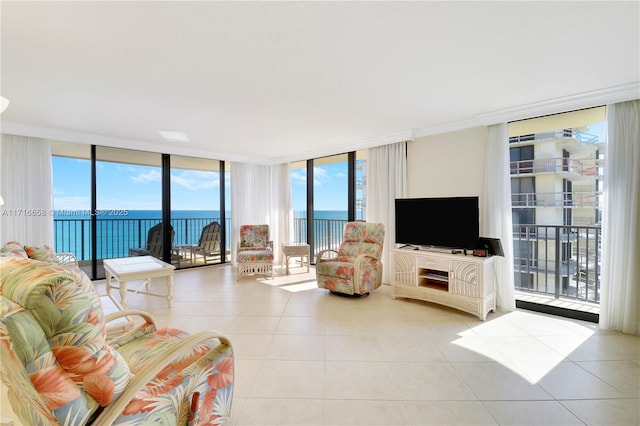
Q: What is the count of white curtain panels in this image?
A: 6